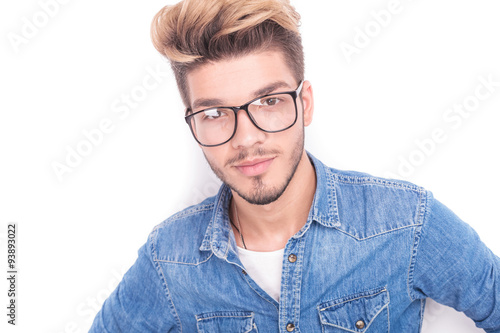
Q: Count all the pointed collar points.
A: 2